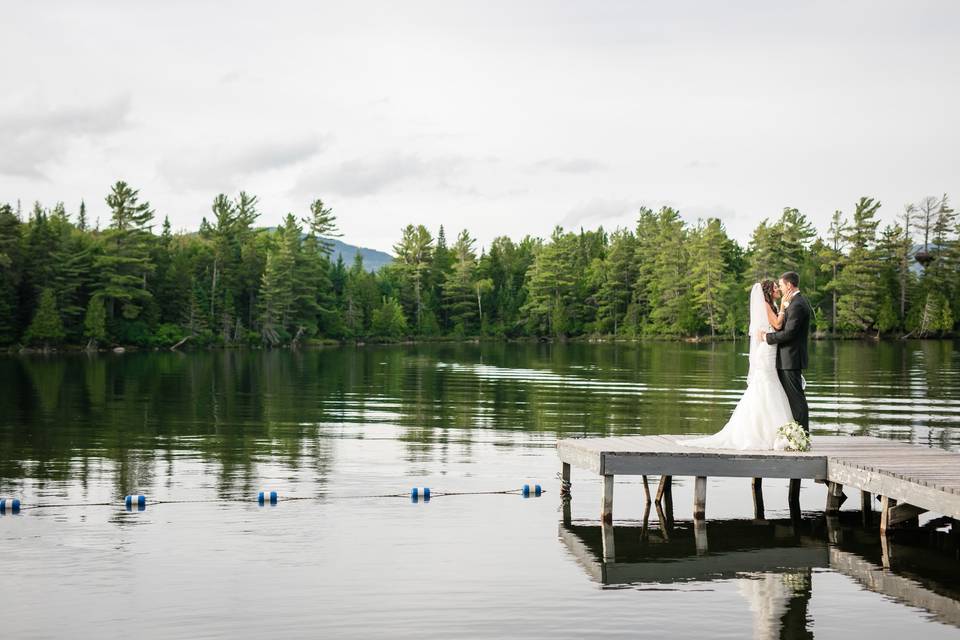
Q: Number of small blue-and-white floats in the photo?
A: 5